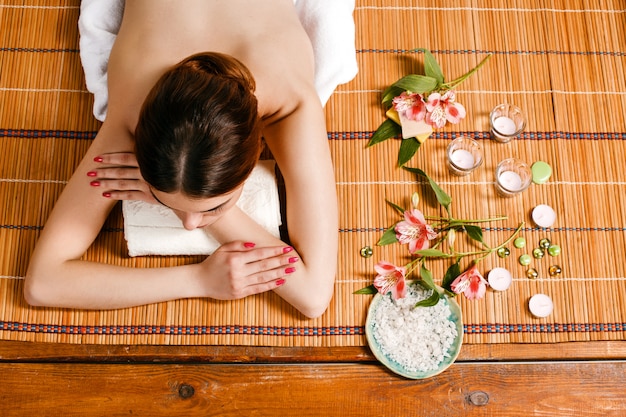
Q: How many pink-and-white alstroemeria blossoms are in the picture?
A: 5